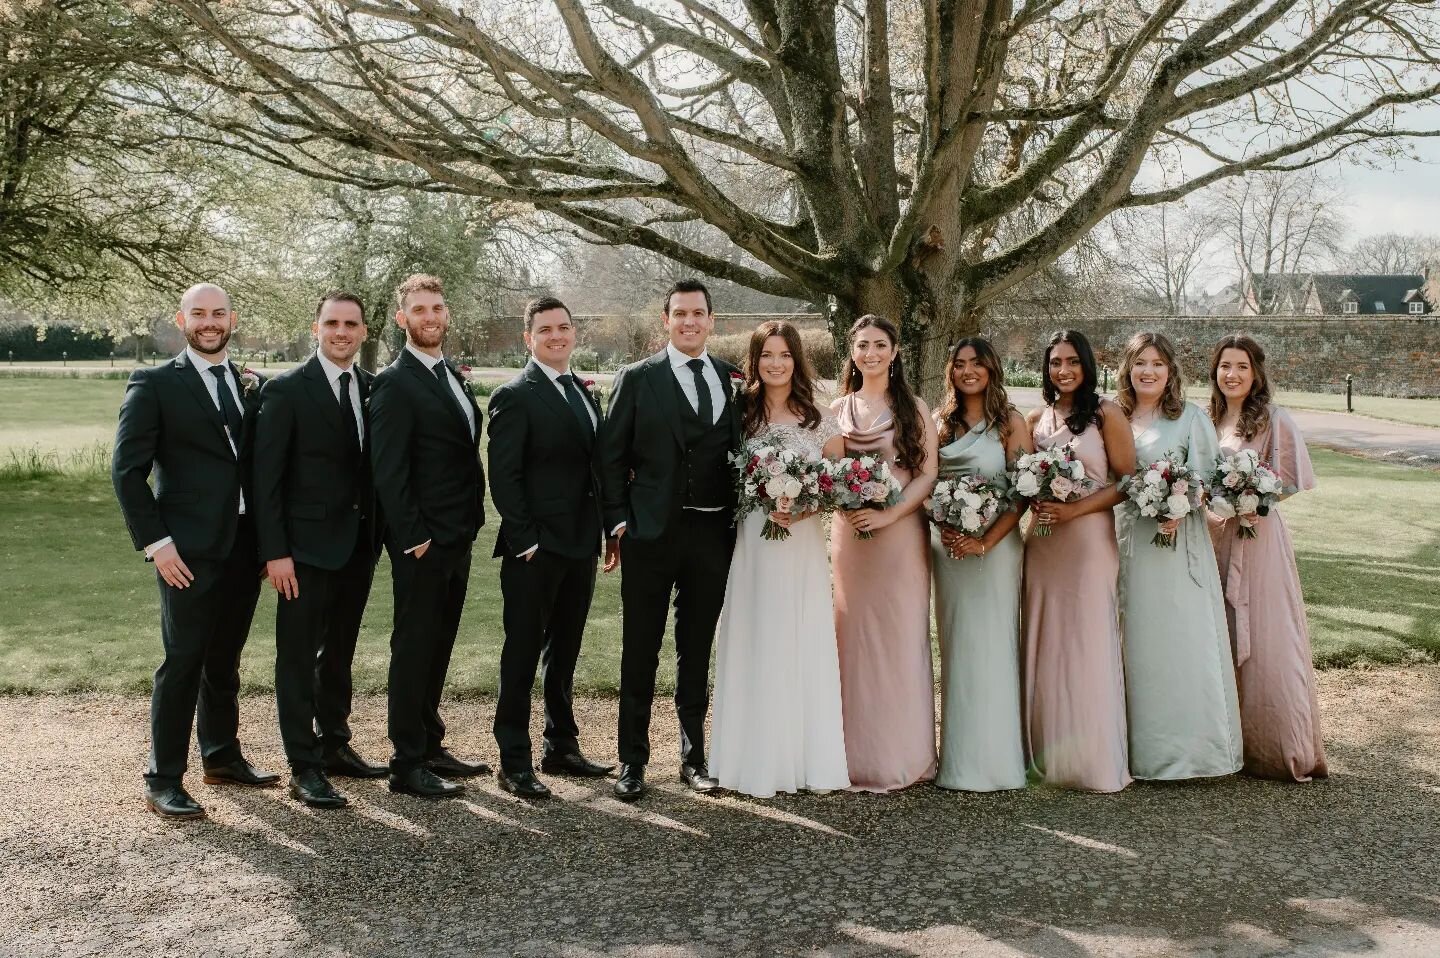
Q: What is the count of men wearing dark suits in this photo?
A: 5